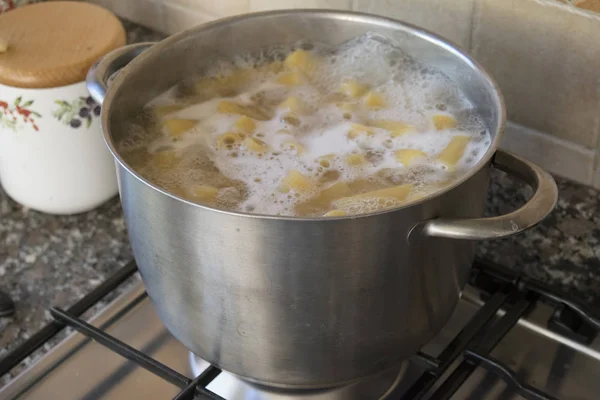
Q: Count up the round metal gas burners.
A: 1